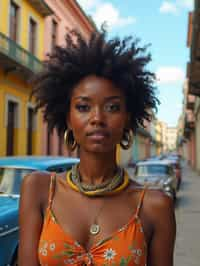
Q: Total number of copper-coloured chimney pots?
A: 0